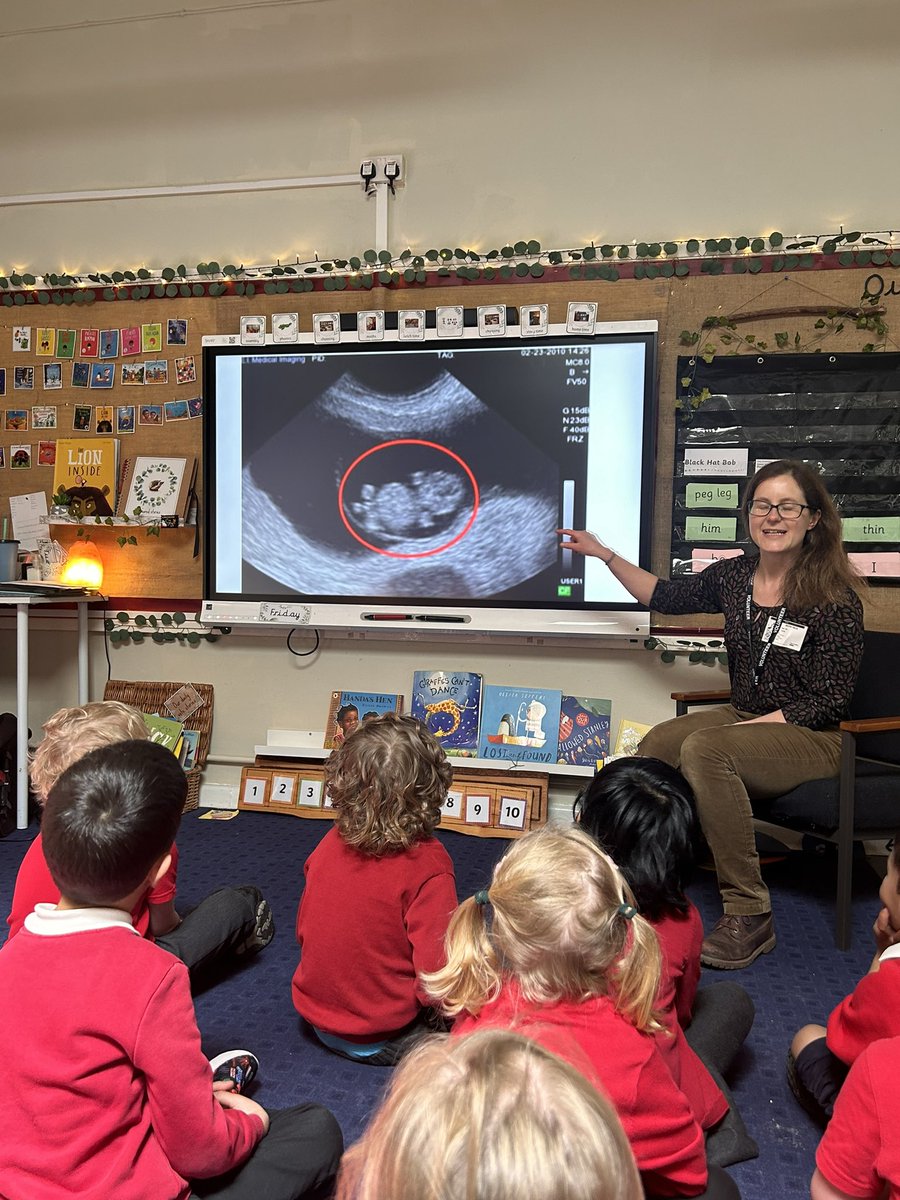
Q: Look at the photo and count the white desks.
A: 1